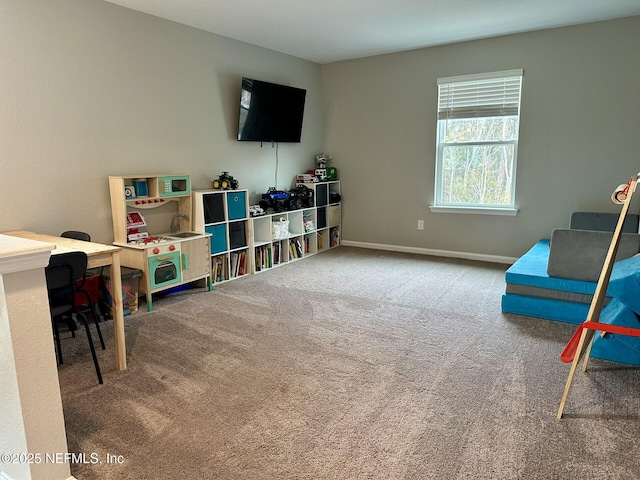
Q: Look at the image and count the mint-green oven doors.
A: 1